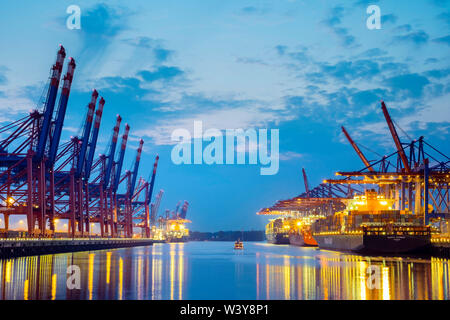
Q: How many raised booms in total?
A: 11